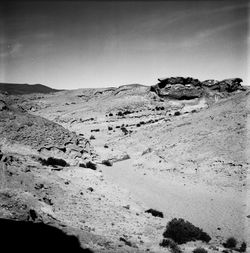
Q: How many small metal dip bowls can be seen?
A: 0